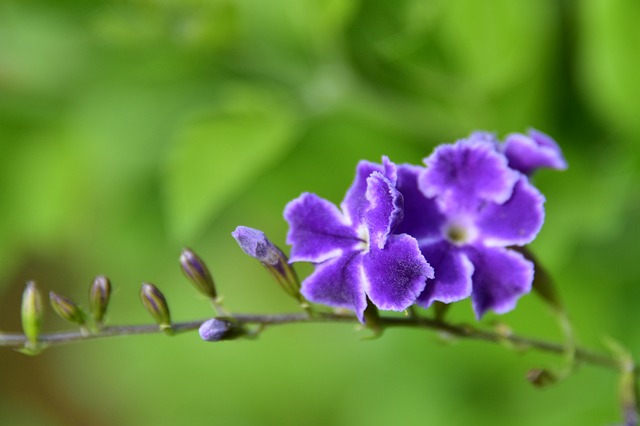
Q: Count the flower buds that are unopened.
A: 7